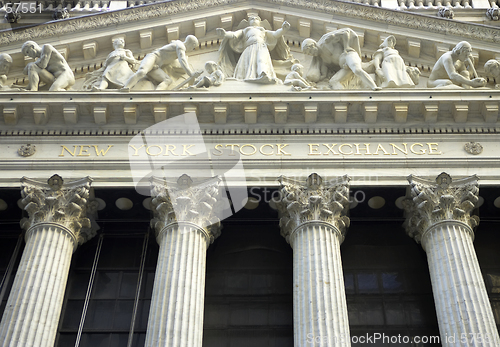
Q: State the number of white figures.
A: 11